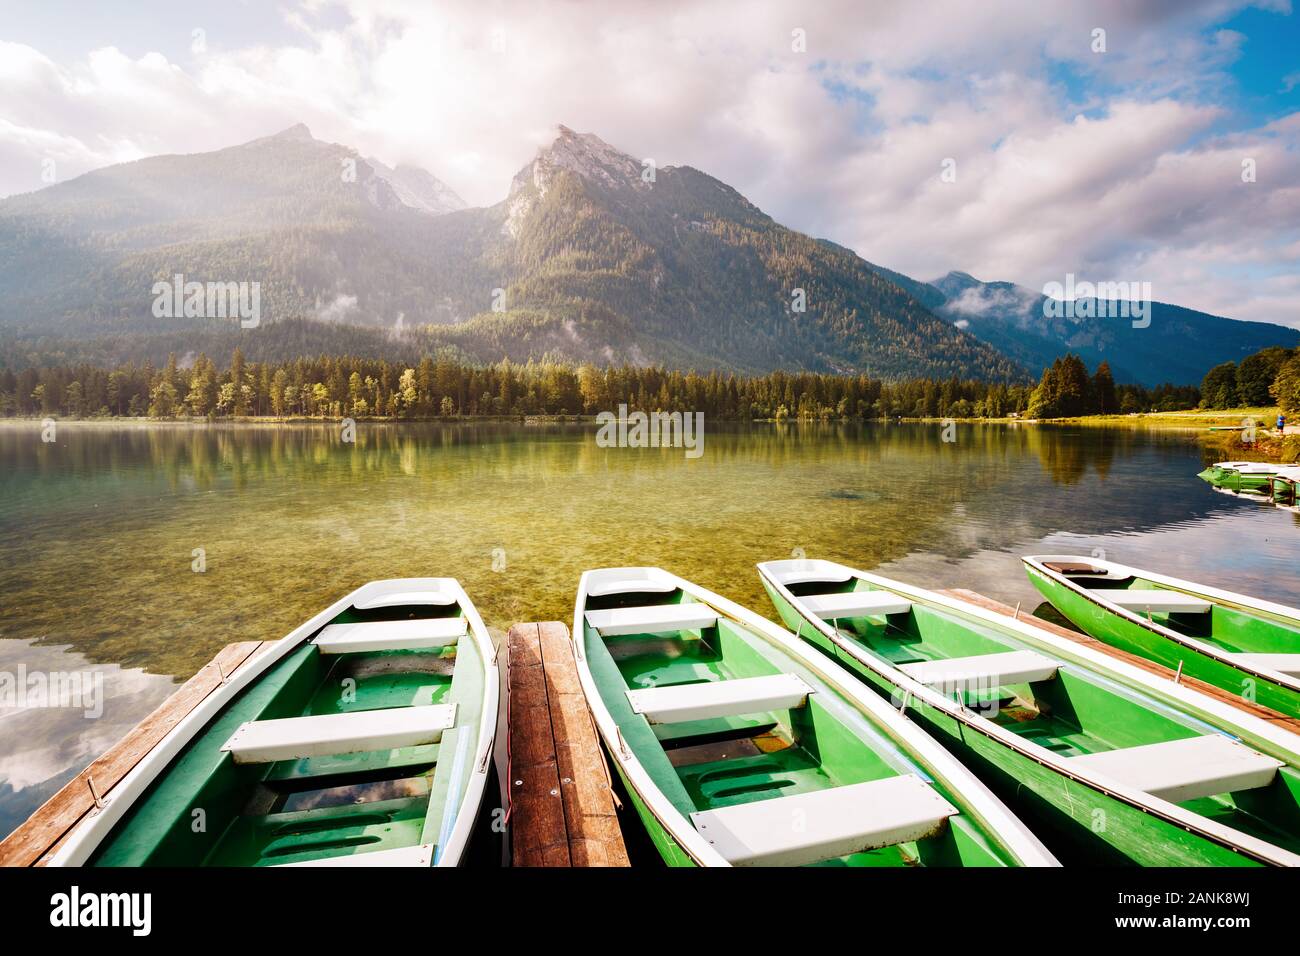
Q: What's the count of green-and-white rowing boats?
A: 4